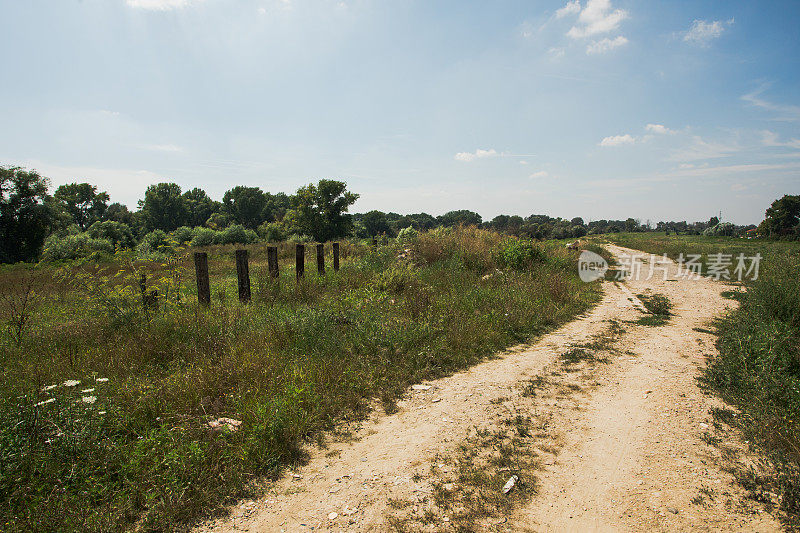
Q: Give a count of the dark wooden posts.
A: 6